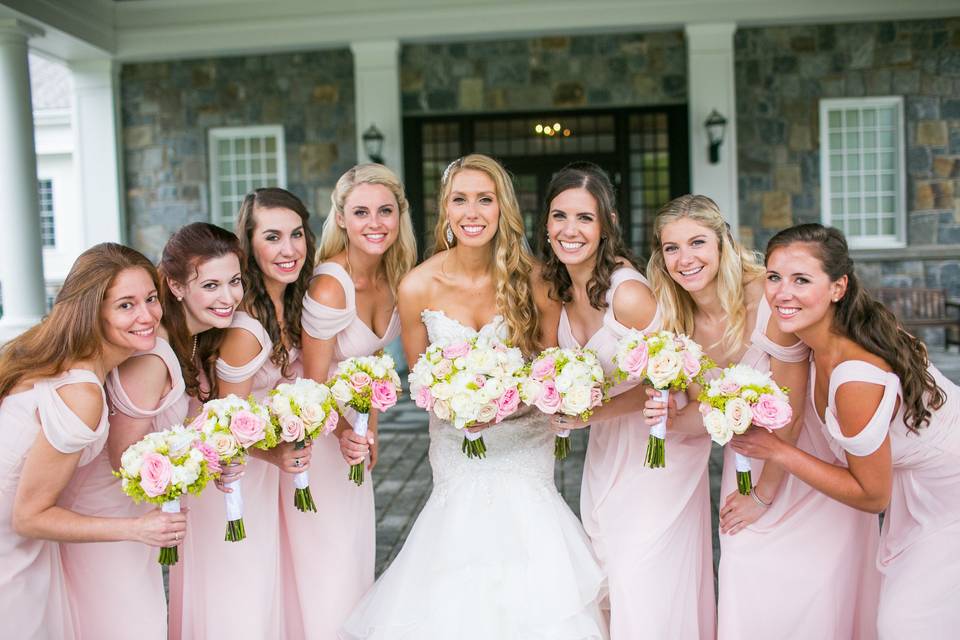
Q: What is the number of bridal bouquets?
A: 8